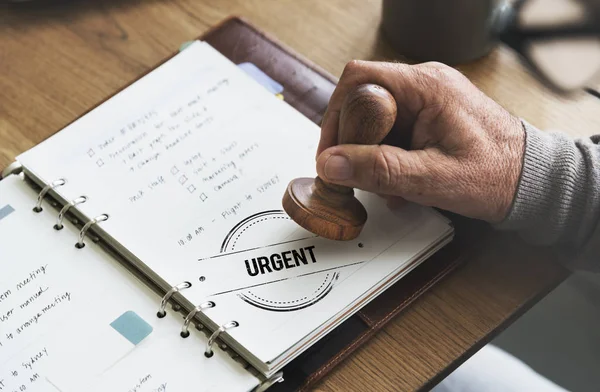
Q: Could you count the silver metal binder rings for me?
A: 6